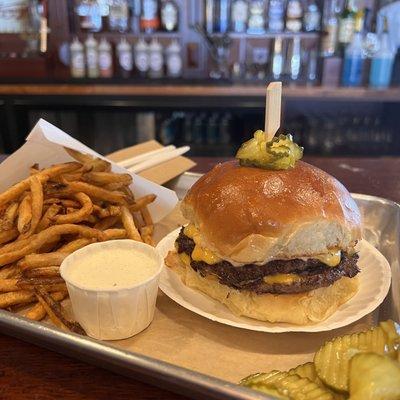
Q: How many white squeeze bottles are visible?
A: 7